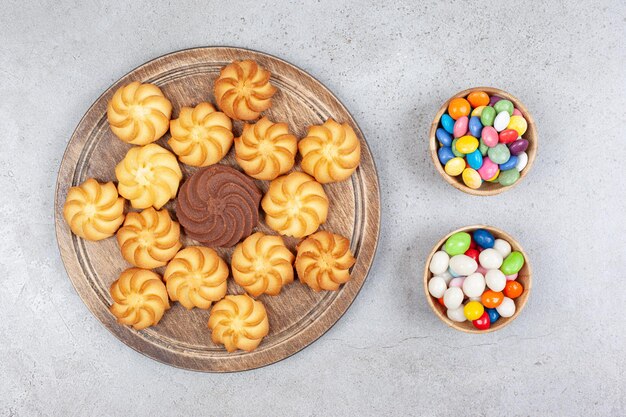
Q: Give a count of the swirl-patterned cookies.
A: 15